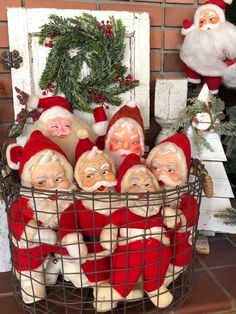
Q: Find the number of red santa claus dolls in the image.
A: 7